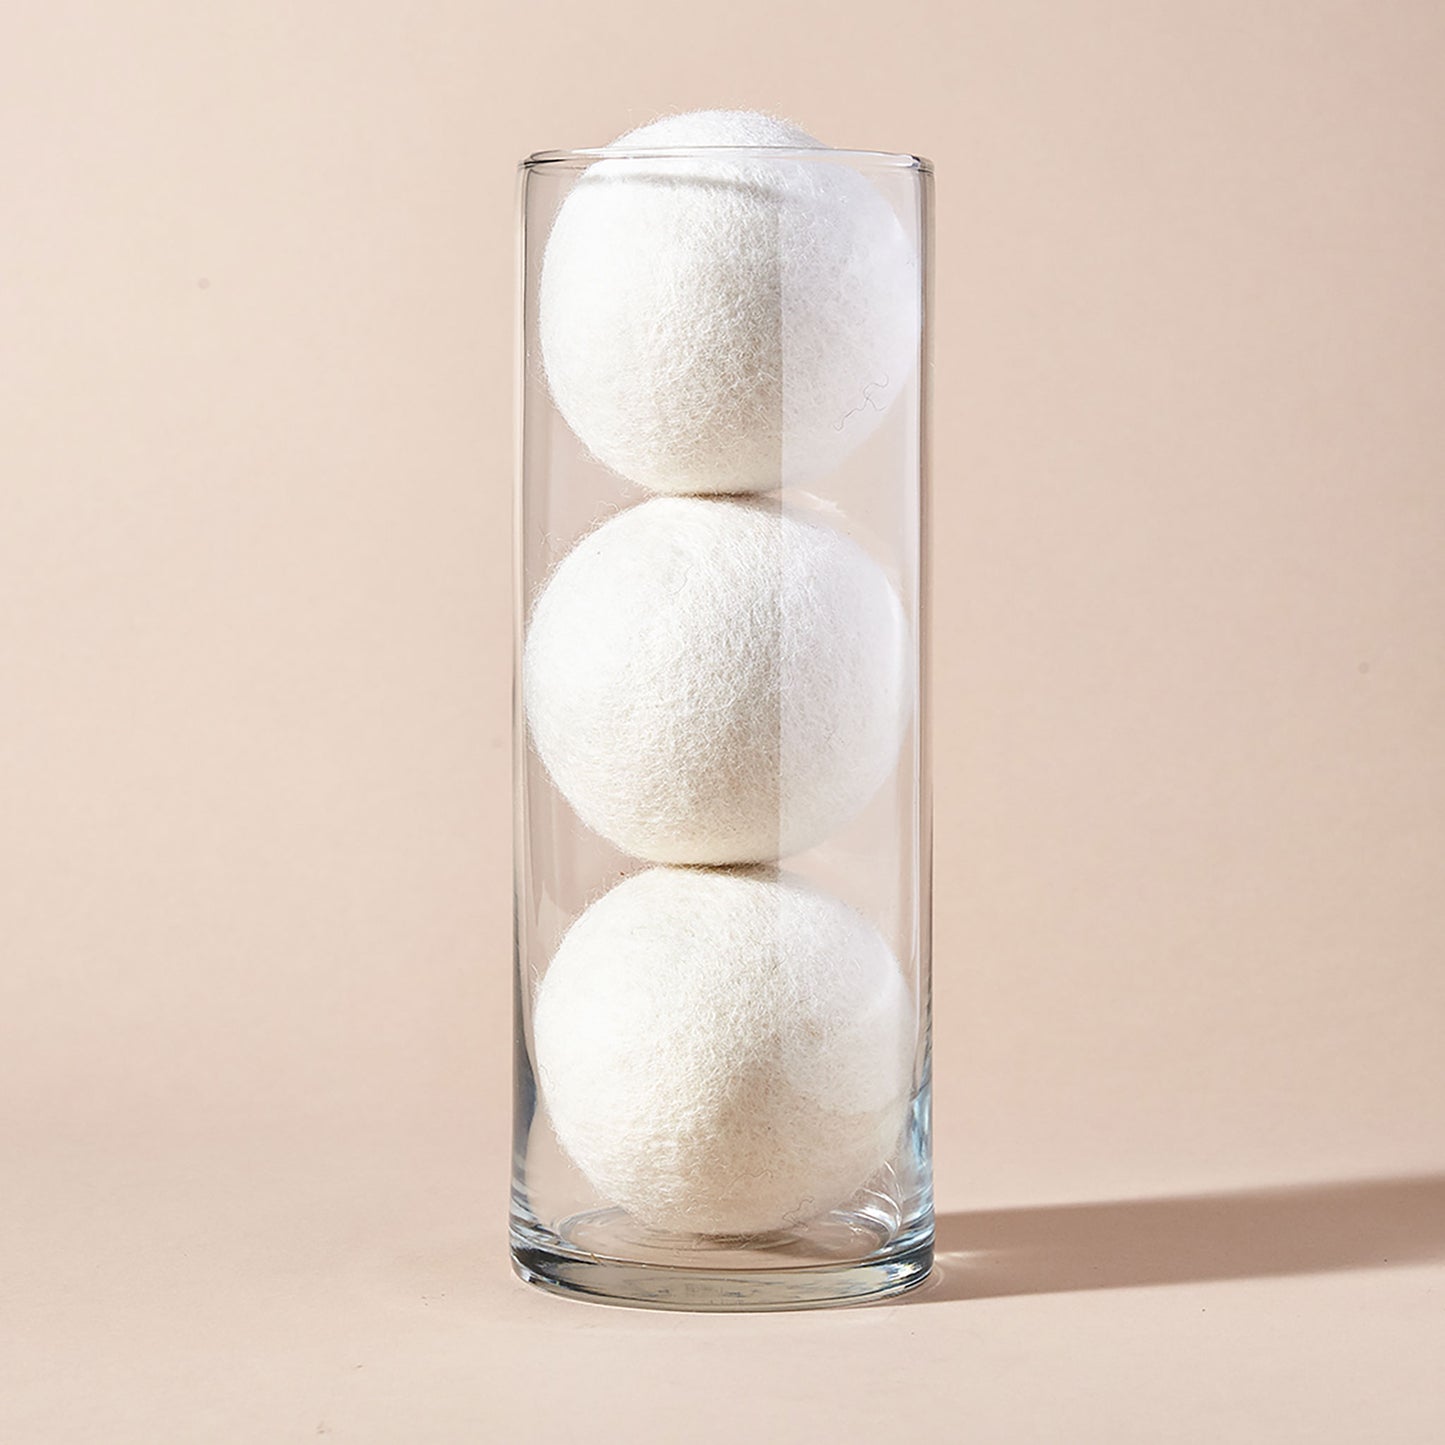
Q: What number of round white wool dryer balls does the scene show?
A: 3